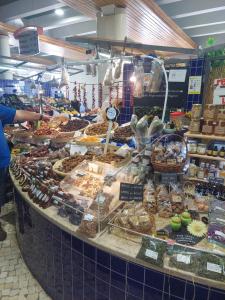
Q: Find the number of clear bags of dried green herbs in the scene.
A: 3